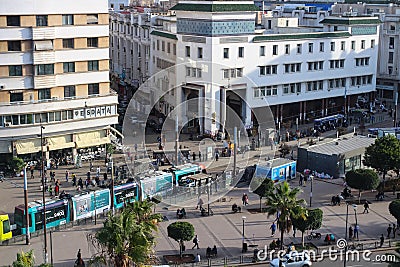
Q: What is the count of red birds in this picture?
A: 0